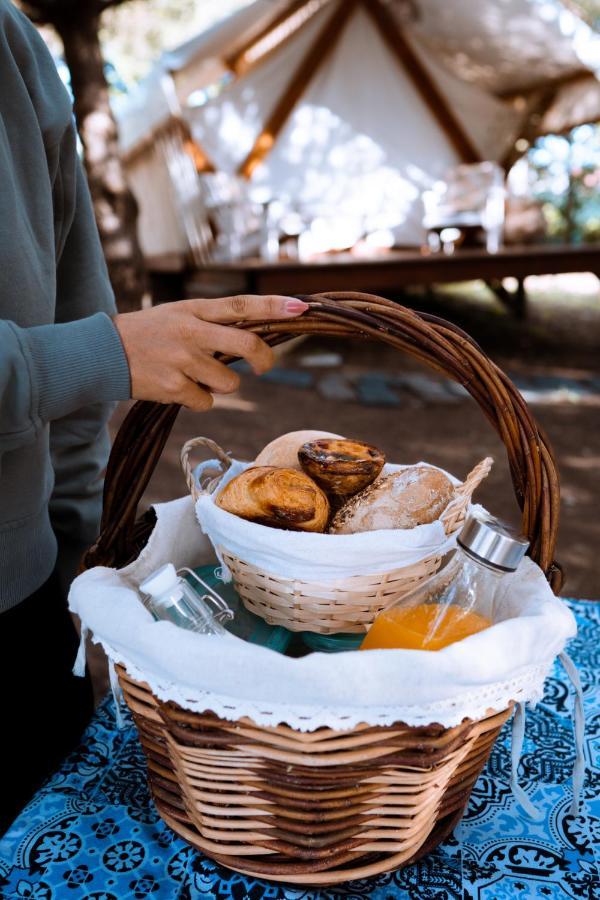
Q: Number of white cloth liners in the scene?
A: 2